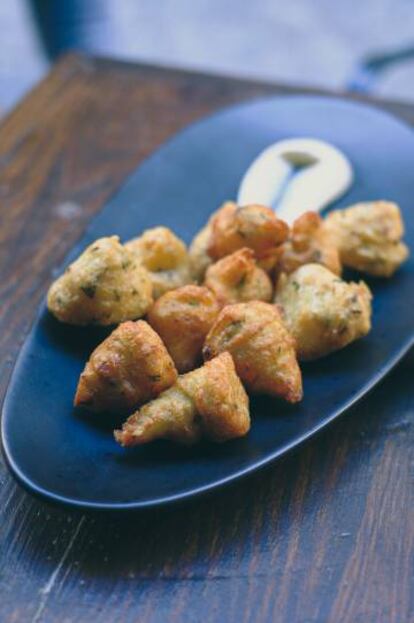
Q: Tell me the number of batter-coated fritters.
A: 12